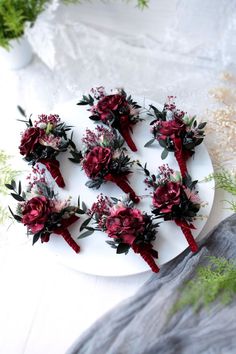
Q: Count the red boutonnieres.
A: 7